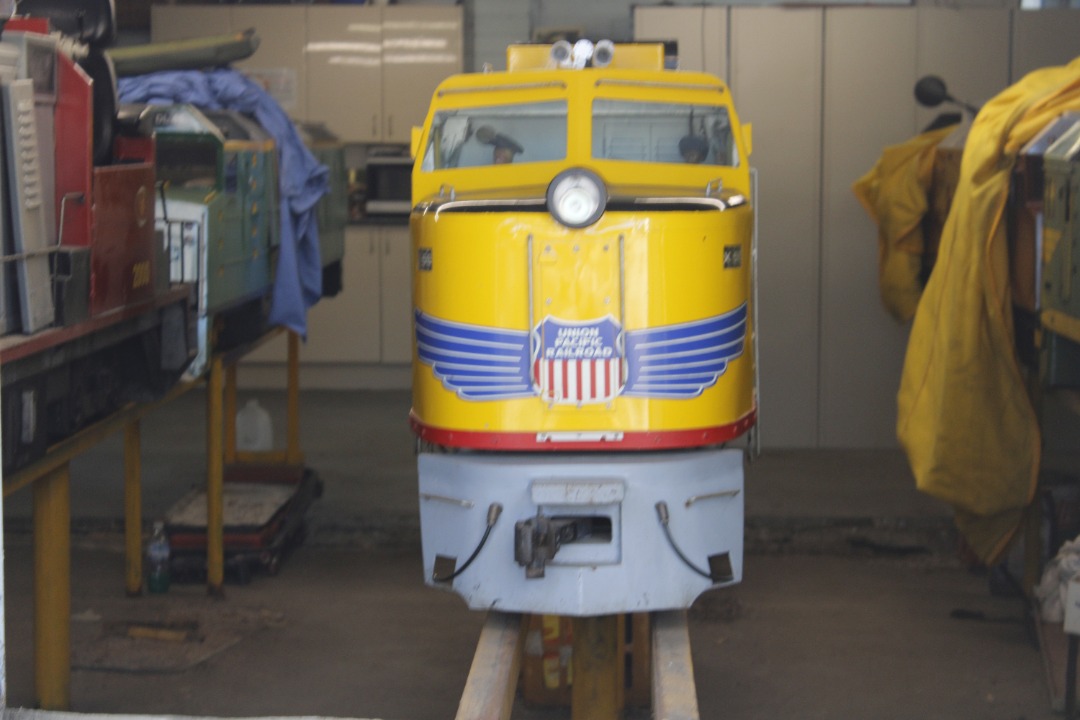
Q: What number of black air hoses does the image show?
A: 2